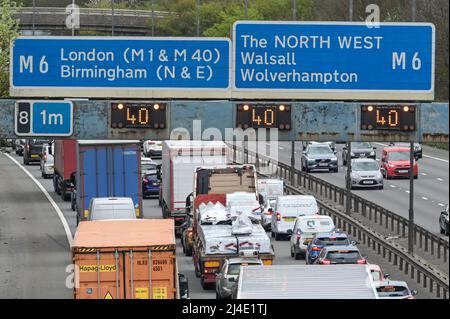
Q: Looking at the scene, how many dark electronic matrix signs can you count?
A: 3